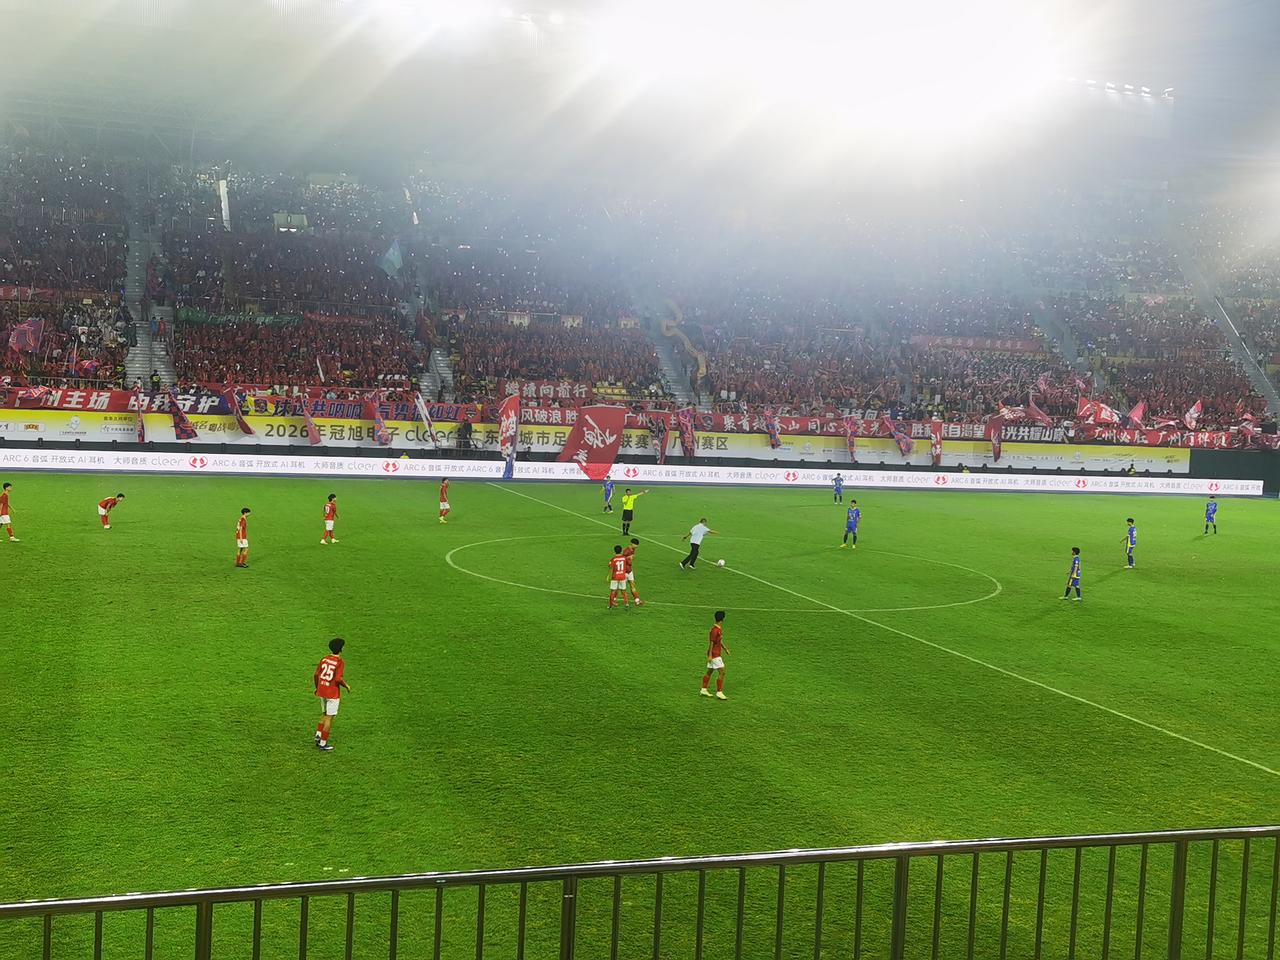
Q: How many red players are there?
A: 9